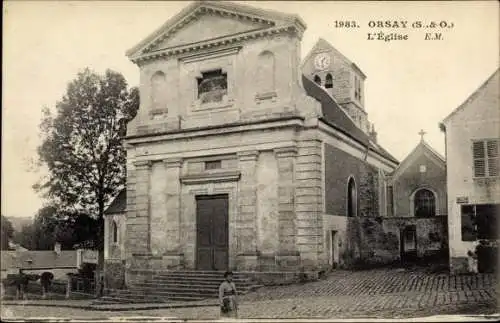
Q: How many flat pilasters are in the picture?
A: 4